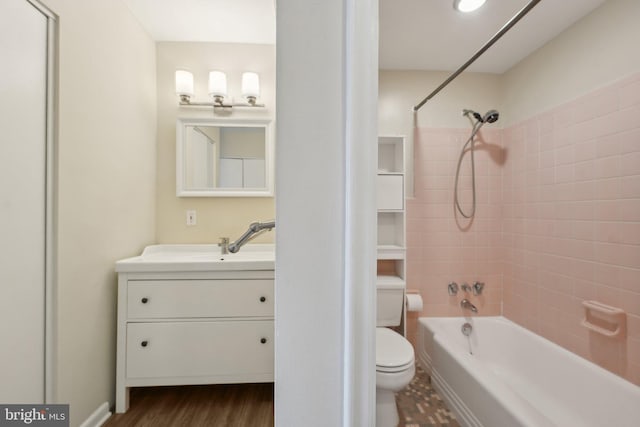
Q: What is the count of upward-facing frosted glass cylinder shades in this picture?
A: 3